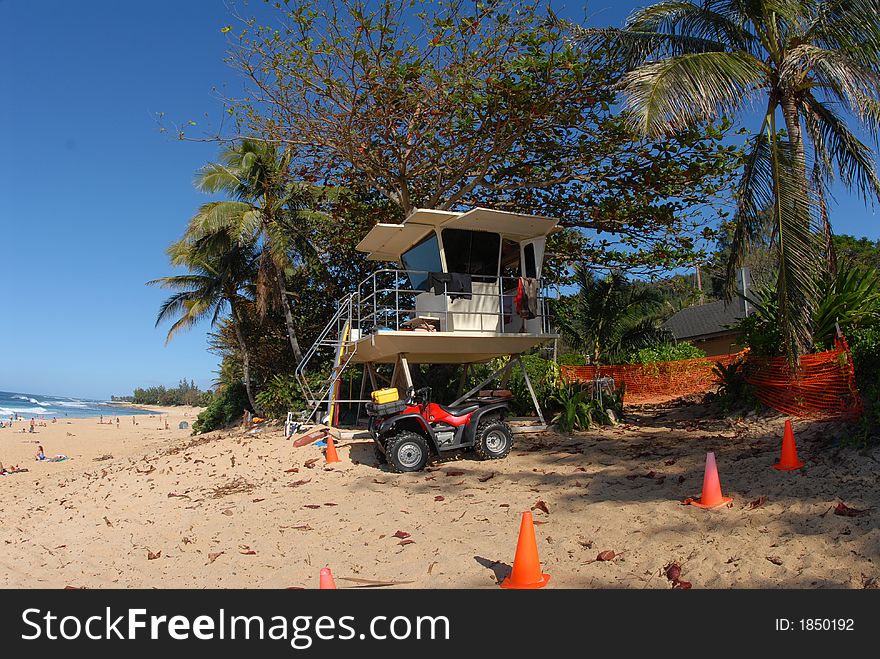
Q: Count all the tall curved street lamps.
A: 0